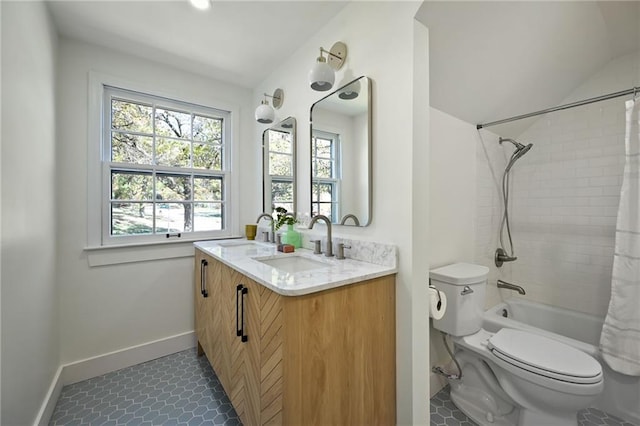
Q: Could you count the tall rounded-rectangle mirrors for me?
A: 2